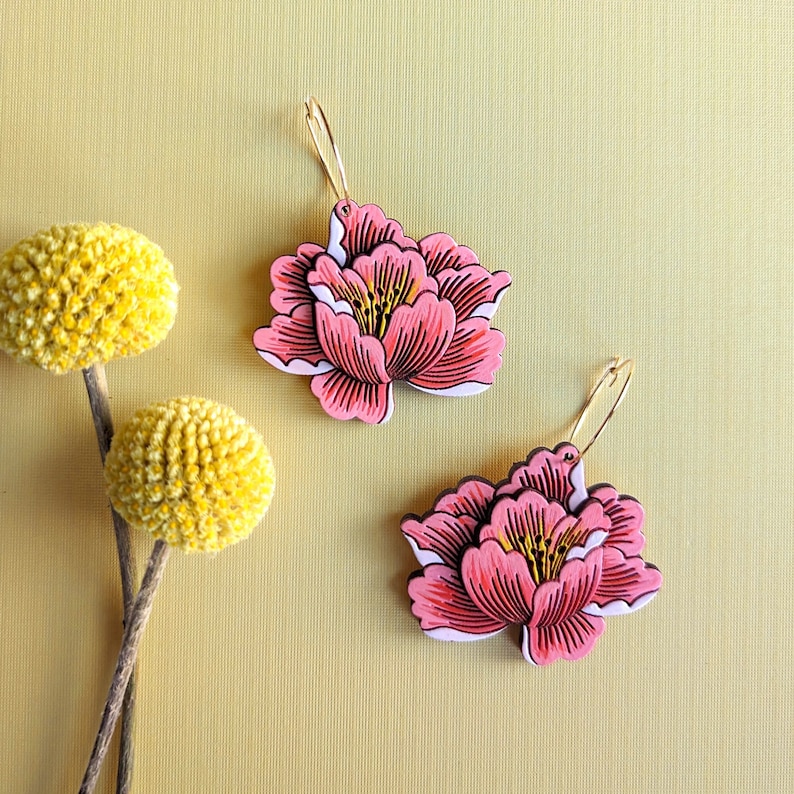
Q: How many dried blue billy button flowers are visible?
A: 0